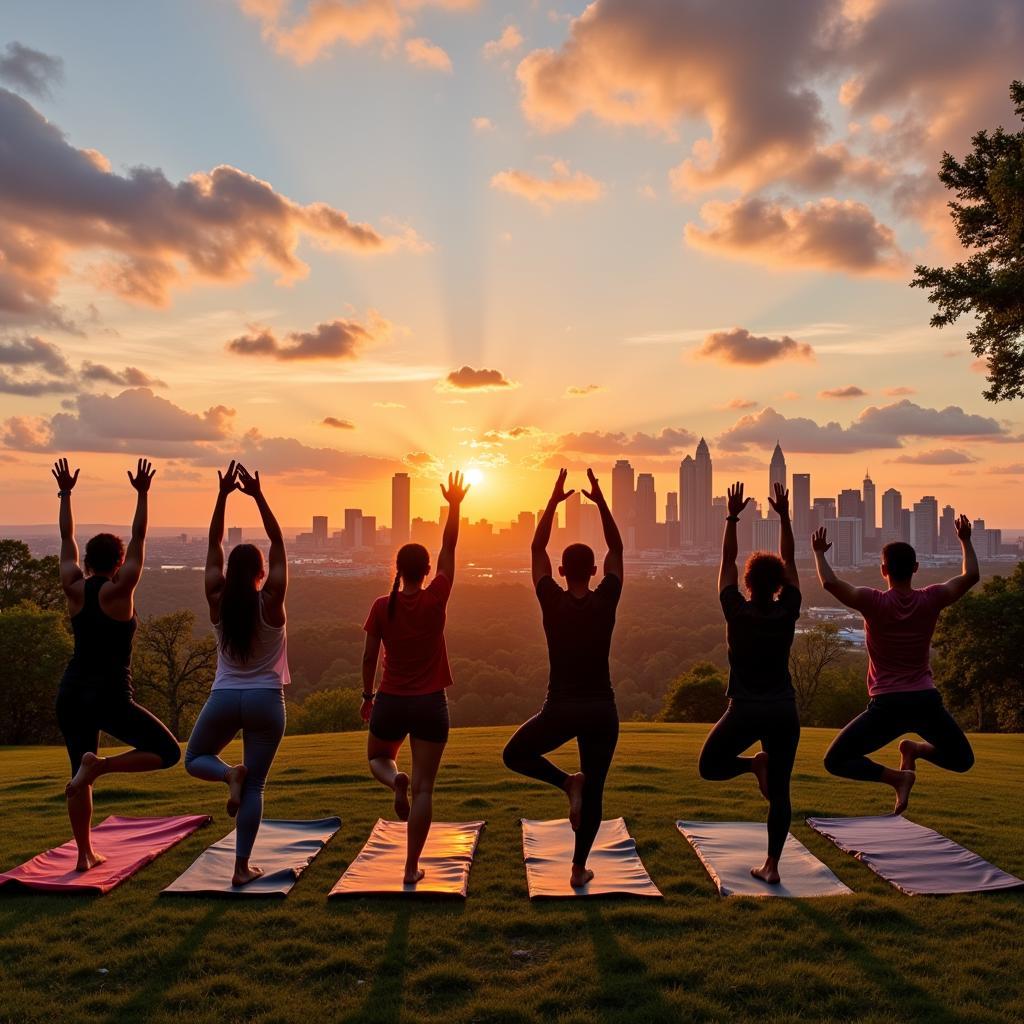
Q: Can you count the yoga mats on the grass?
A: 6